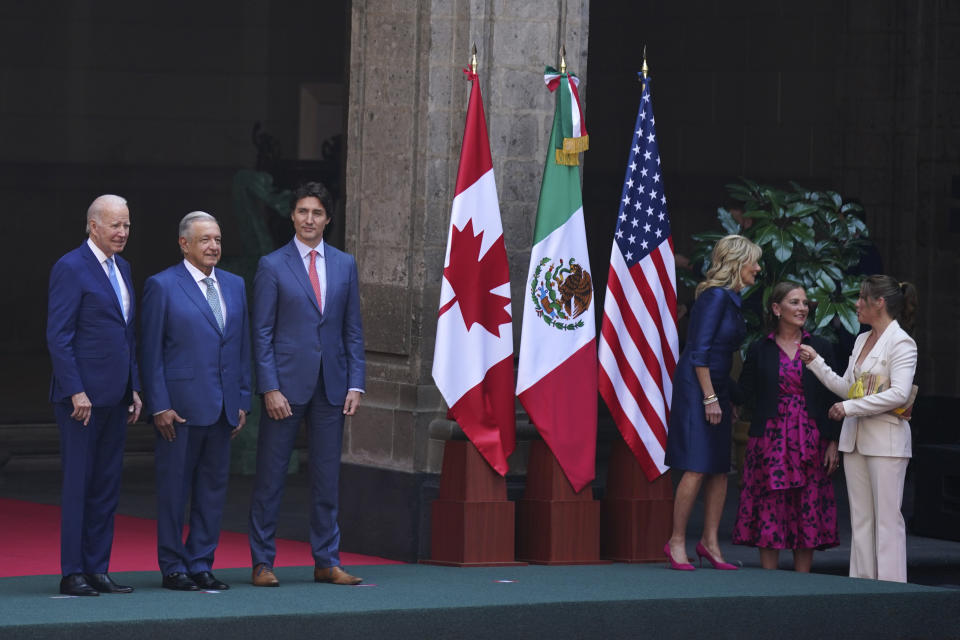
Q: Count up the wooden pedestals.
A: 3